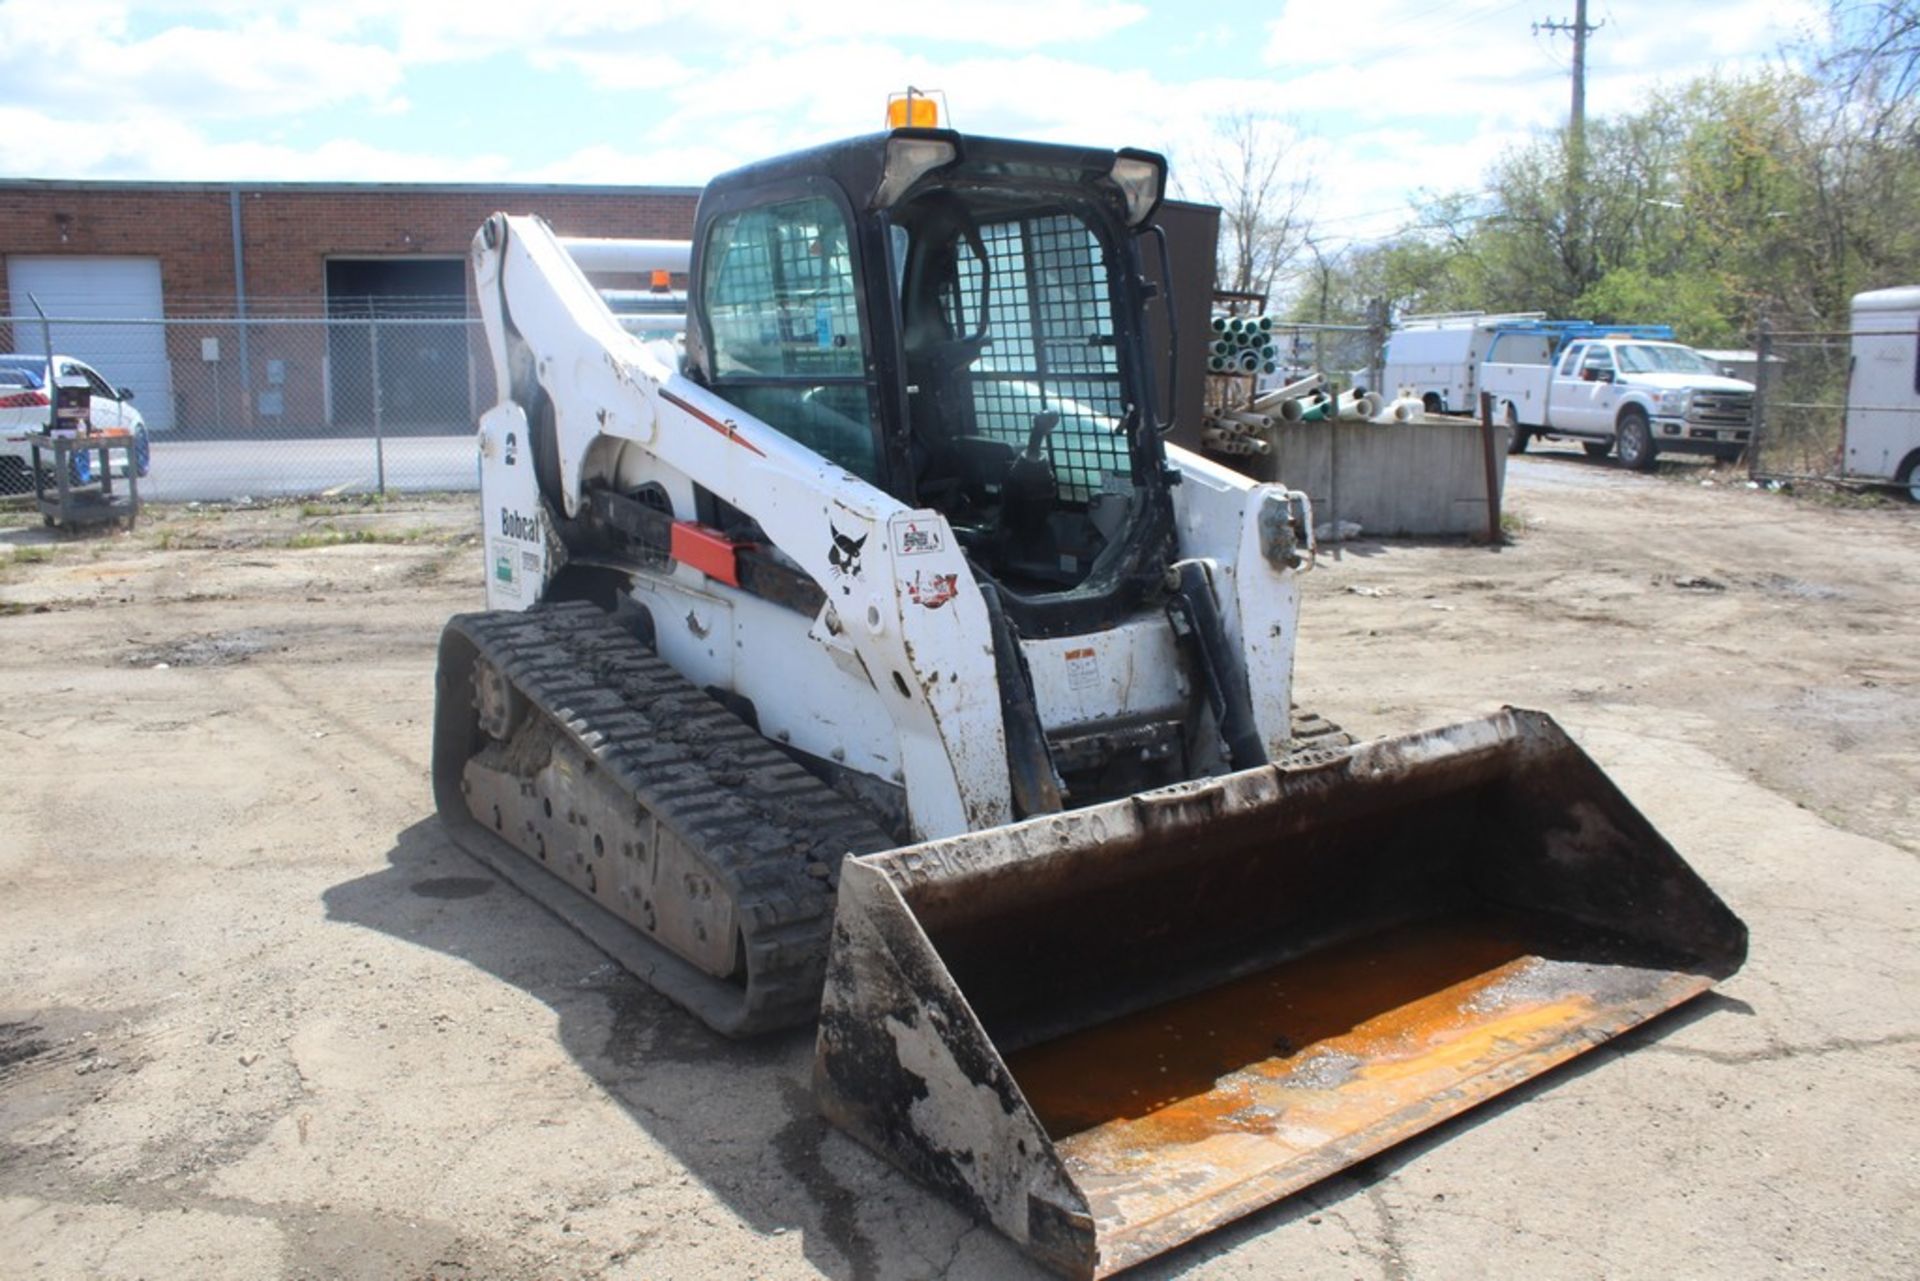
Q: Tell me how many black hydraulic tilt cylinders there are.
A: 2